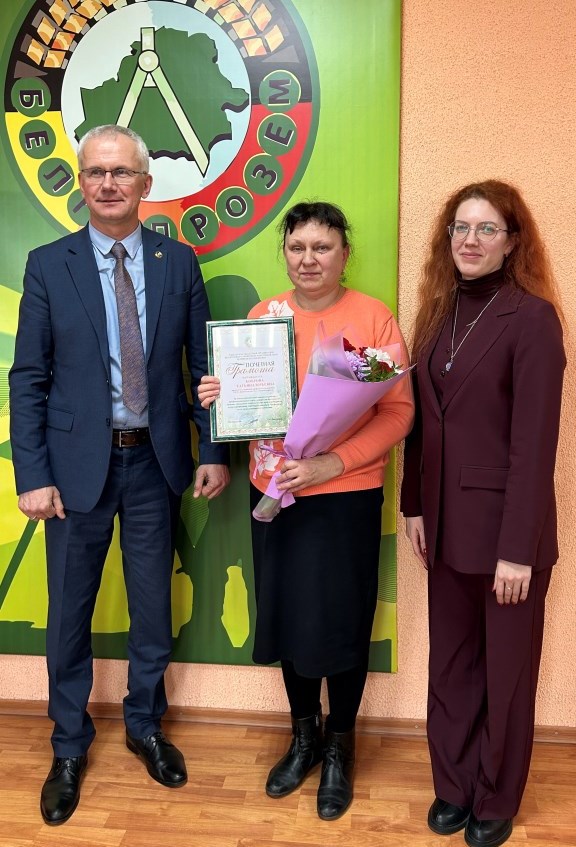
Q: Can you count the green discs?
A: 10